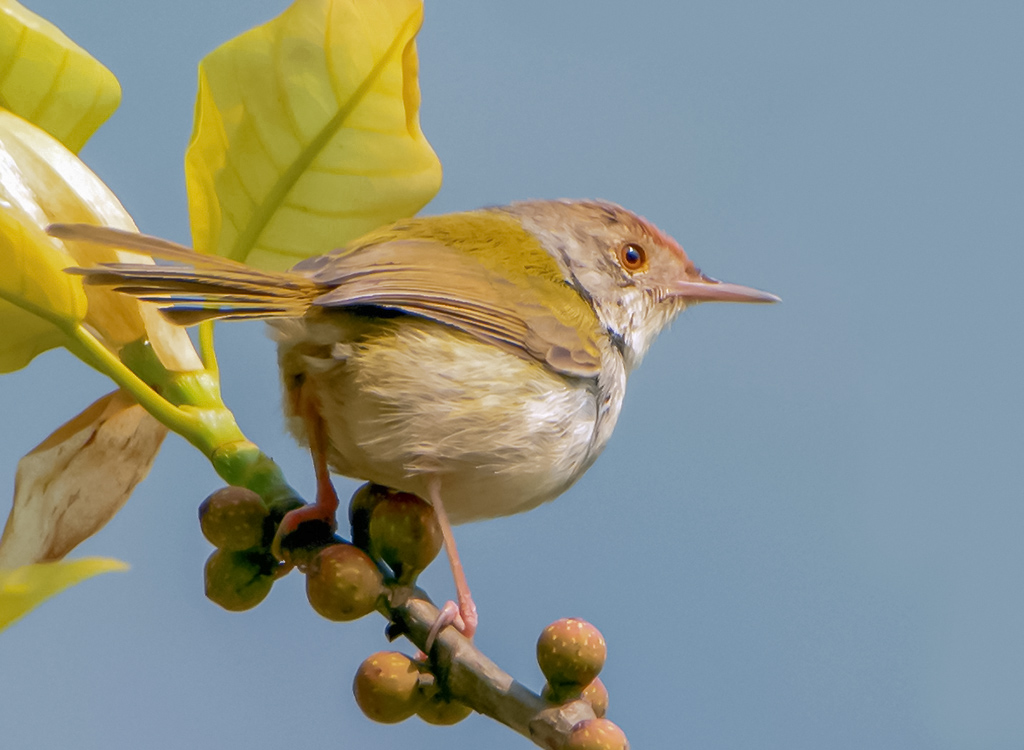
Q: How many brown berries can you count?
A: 10